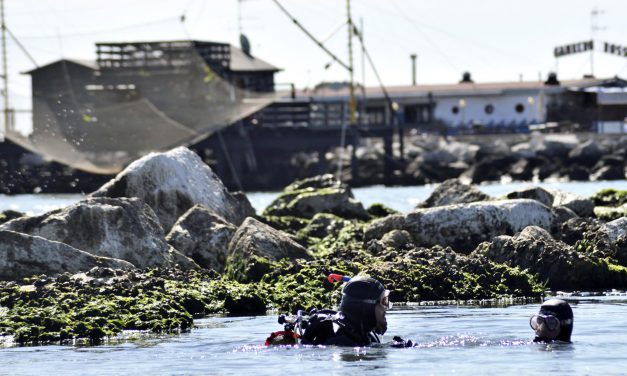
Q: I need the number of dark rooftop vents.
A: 2